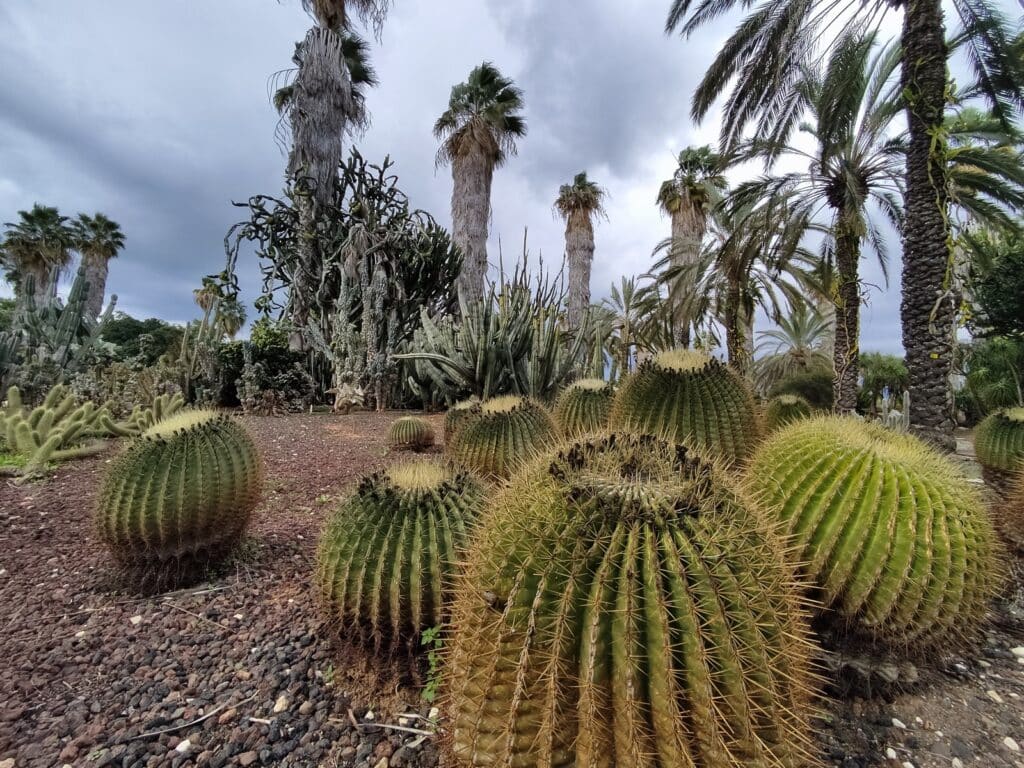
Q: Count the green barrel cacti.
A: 11